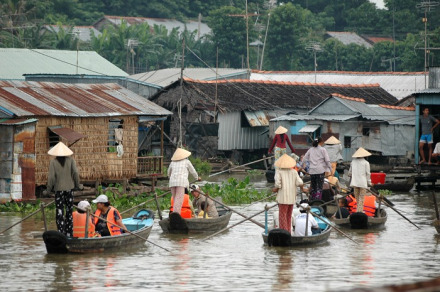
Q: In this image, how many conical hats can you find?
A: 6